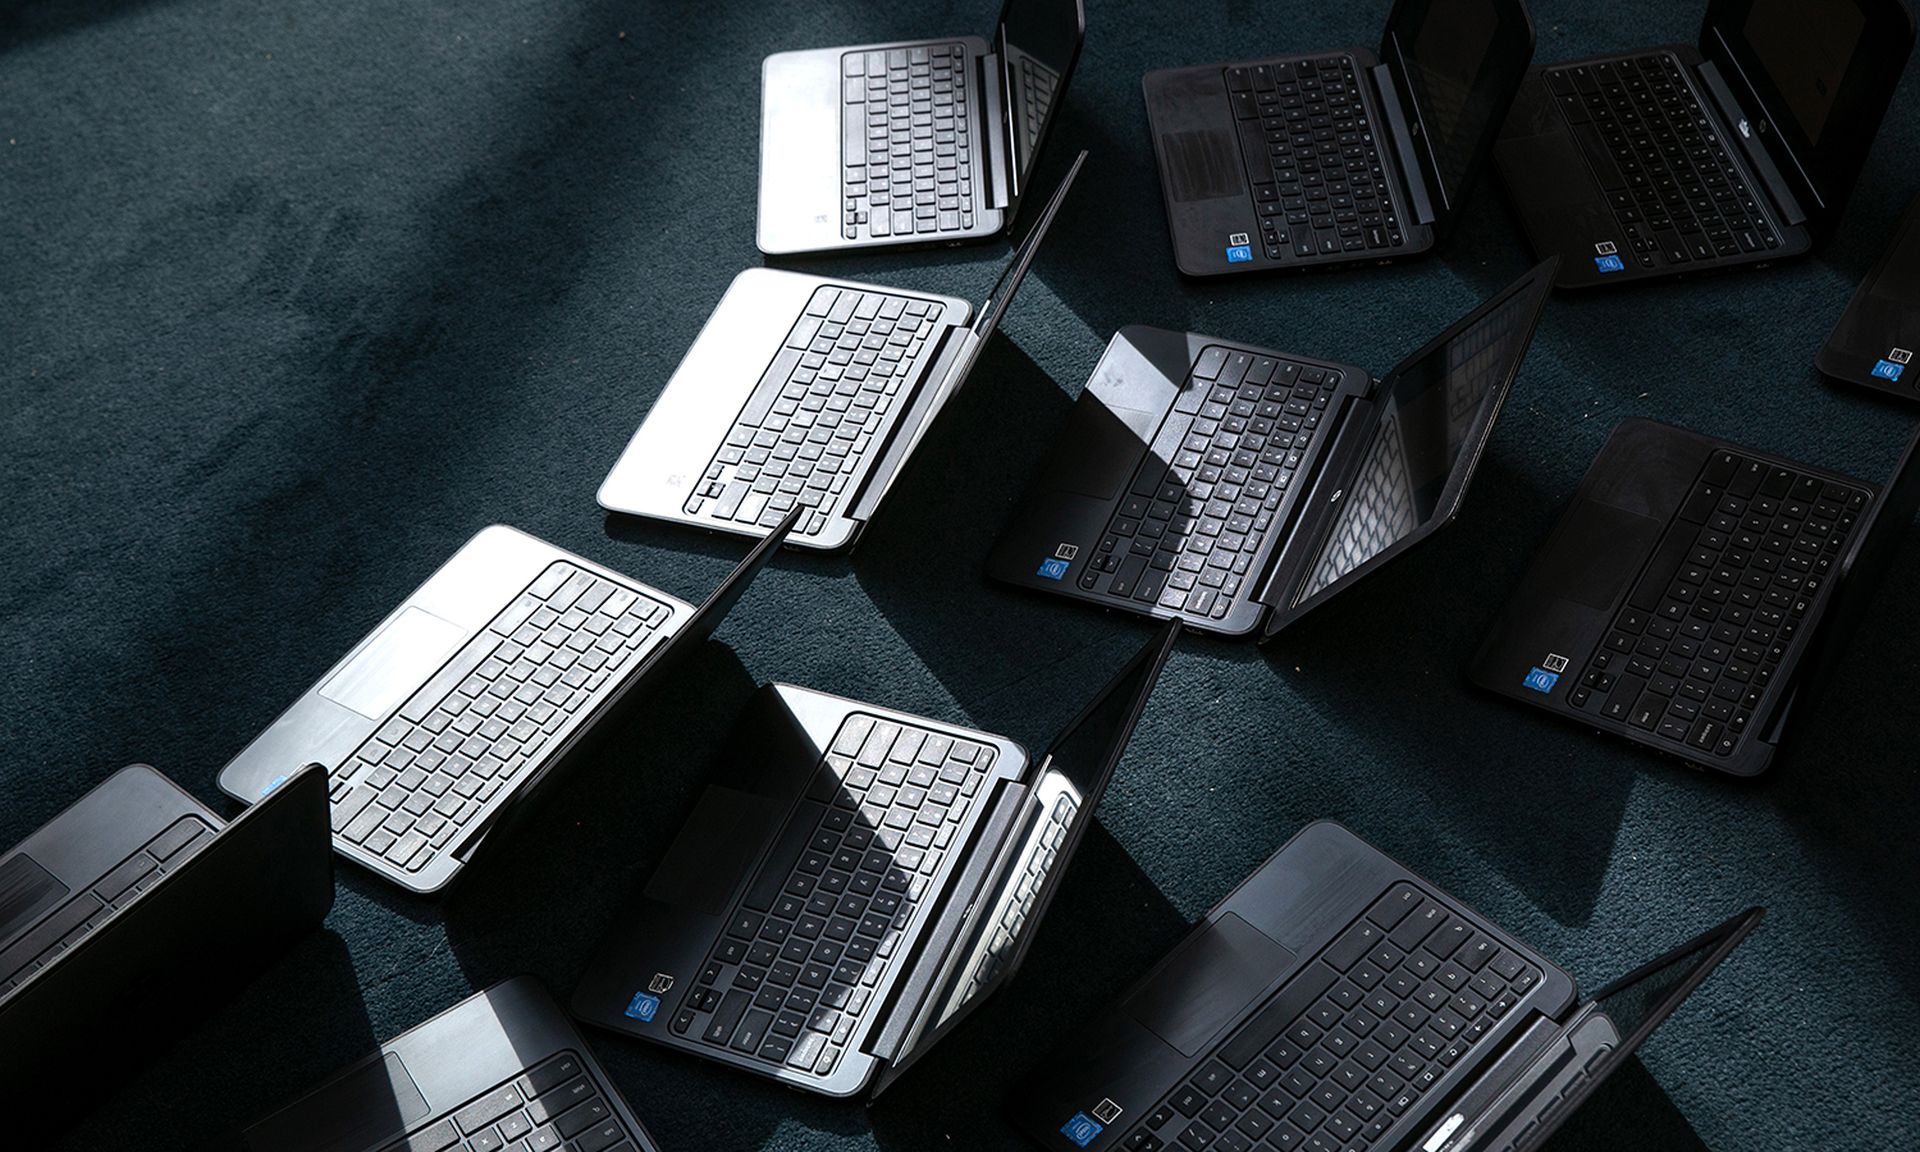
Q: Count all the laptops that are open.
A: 12